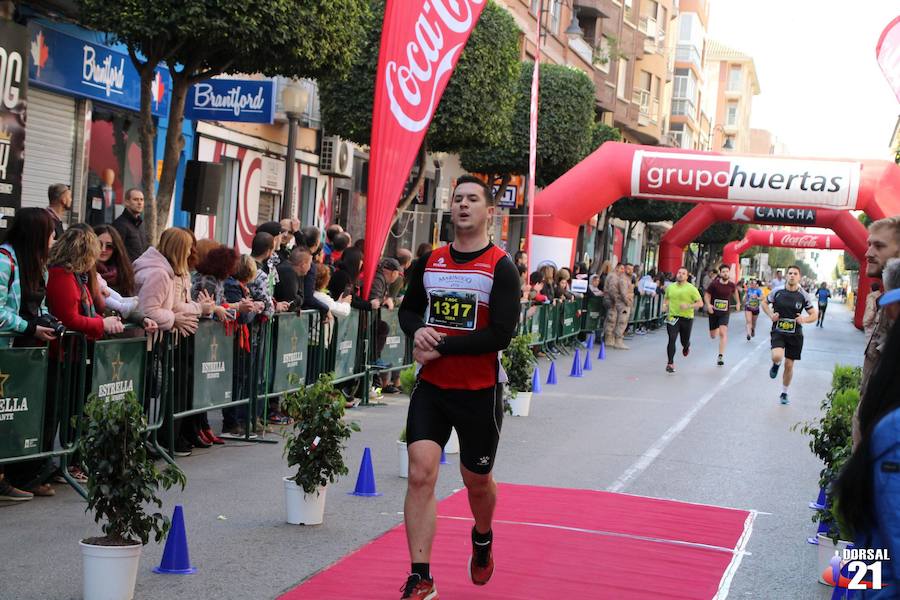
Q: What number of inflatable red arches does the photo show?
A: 3